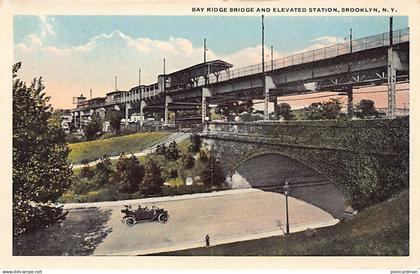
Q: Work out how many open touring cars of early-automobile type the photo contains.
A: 1